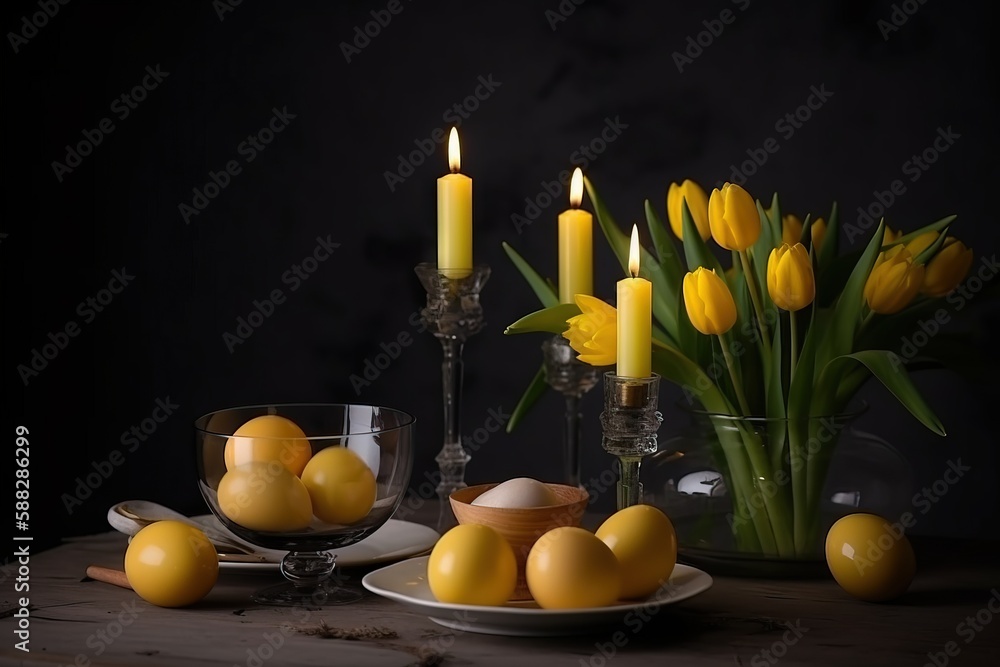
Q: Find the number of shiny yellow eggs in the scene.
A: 8